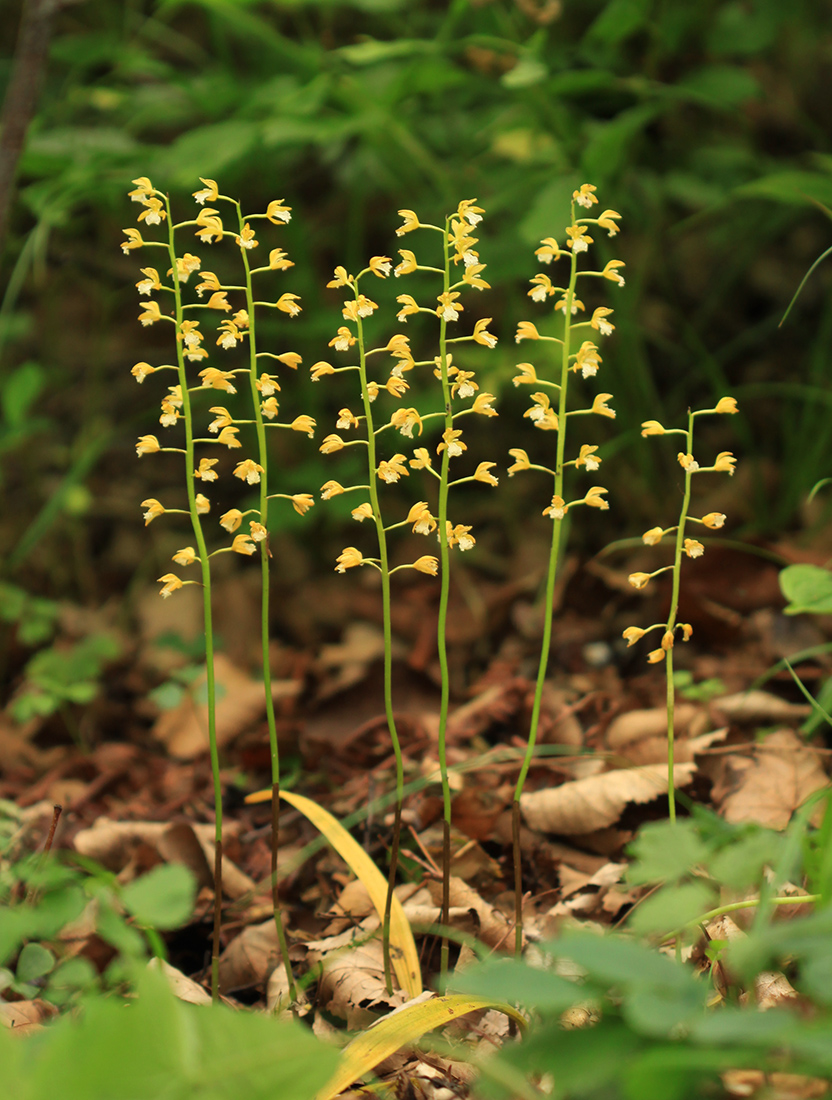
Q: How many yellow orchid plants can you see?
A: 6